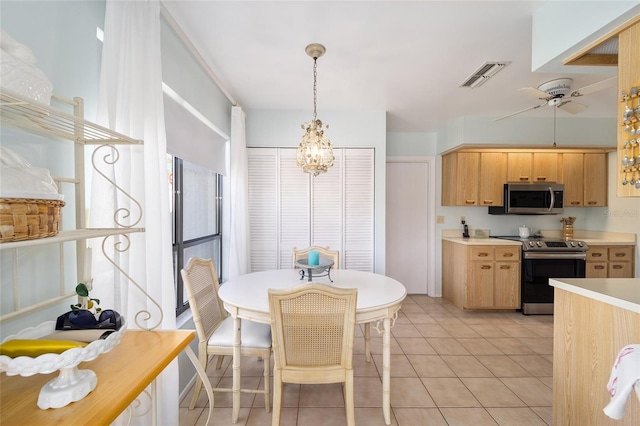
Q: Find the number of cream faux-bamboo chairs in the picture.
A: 3